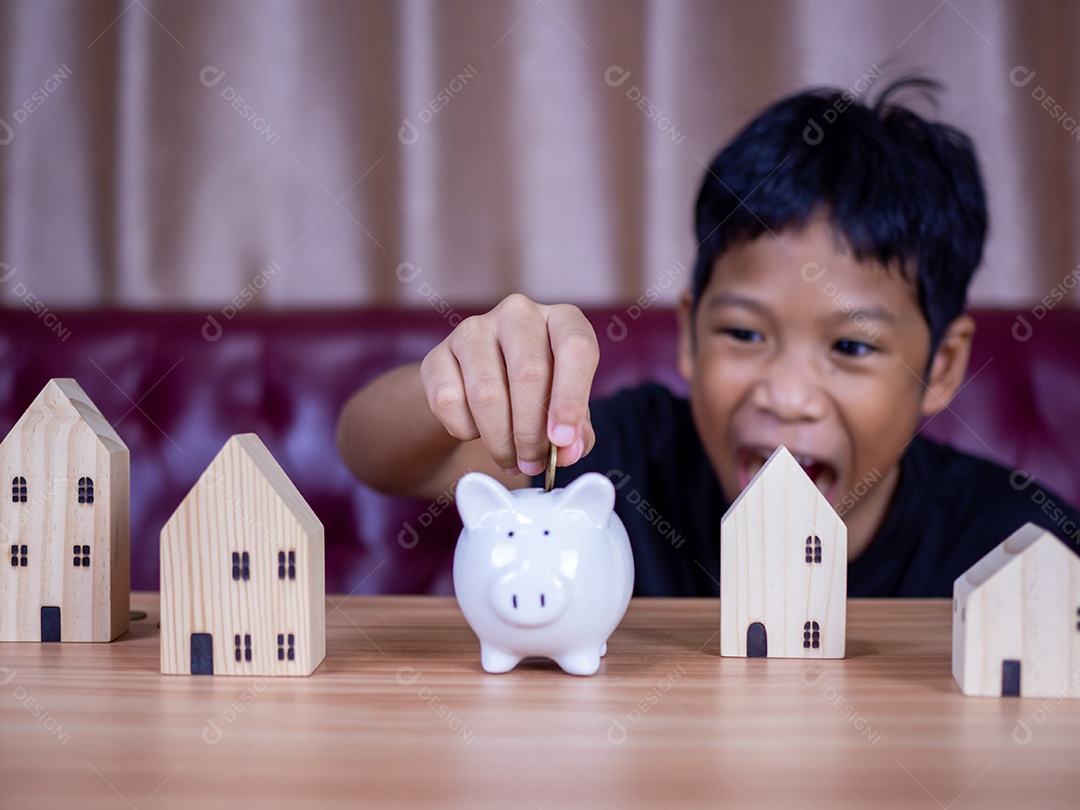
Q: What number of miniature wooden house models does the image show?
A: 4